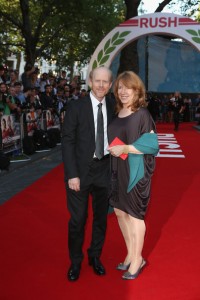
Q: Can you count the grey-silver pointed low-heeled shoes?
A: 2